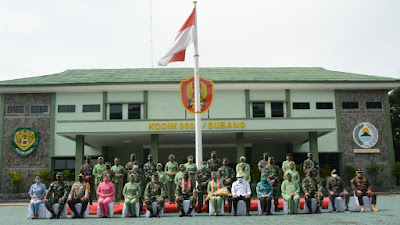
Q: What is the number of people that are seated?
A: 14